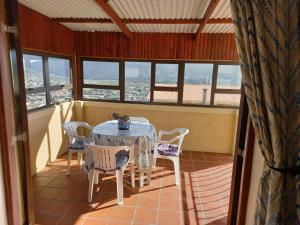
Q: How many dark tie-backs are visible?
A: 1